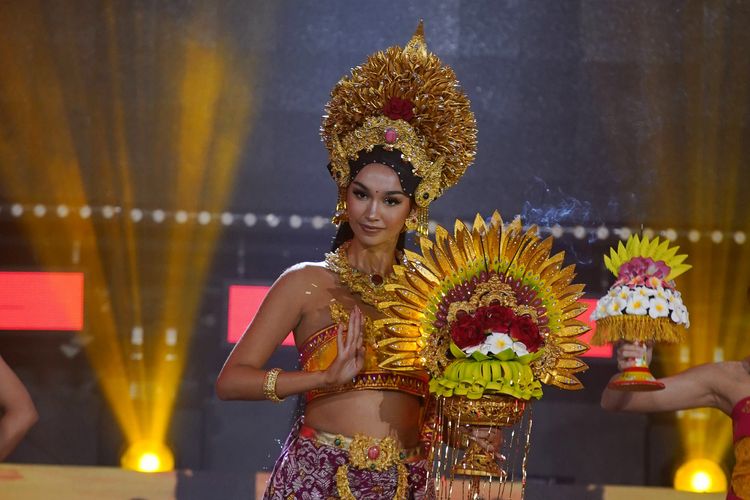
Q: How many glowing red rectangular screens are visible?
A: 3